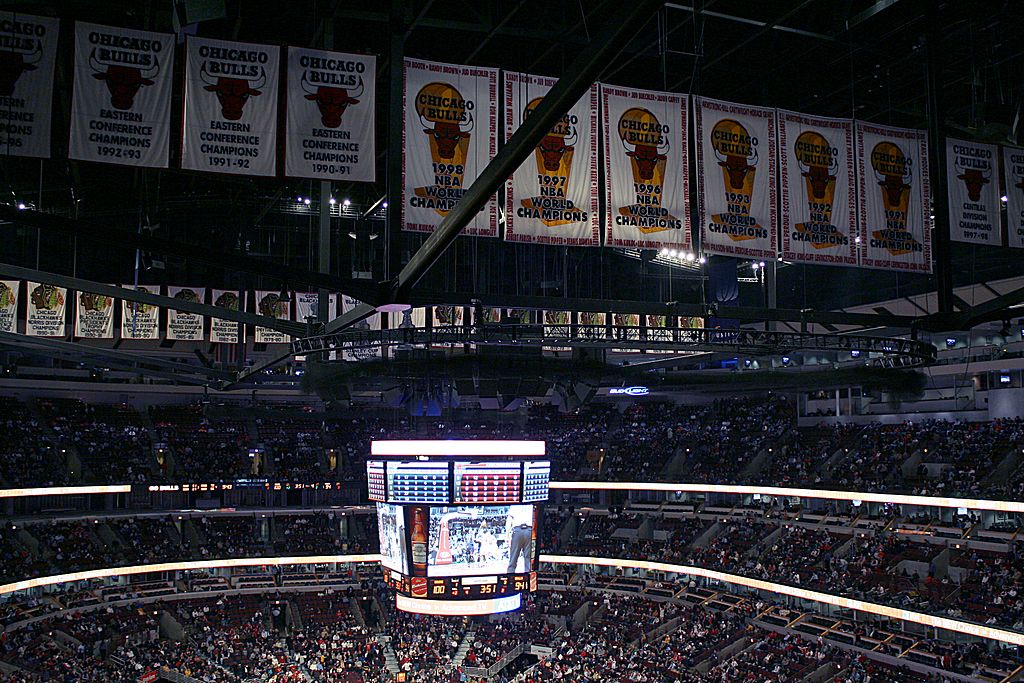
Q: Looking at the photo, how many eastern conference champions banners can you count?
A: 4